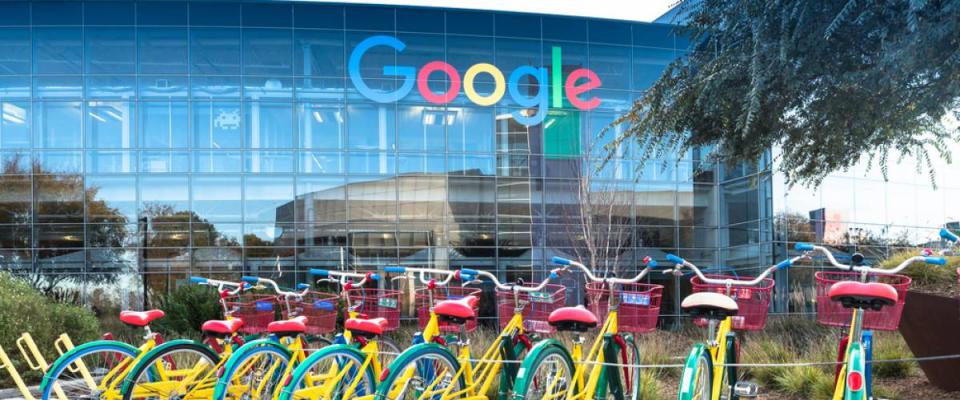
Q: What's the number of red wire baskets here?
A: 8